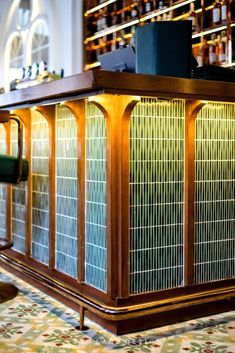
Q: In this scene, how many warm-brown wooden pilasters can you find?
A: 6